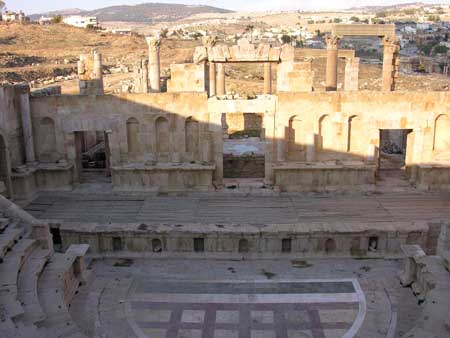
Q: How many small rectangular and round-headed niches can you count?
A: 7